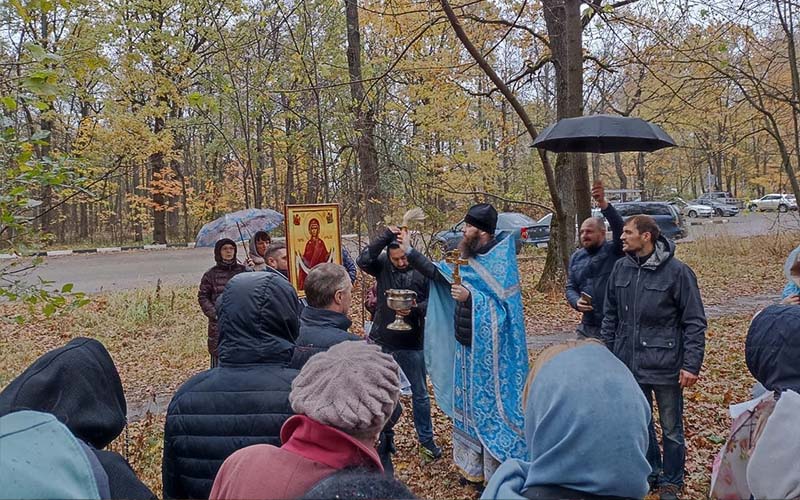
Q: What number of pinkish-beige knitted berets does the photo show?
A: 1